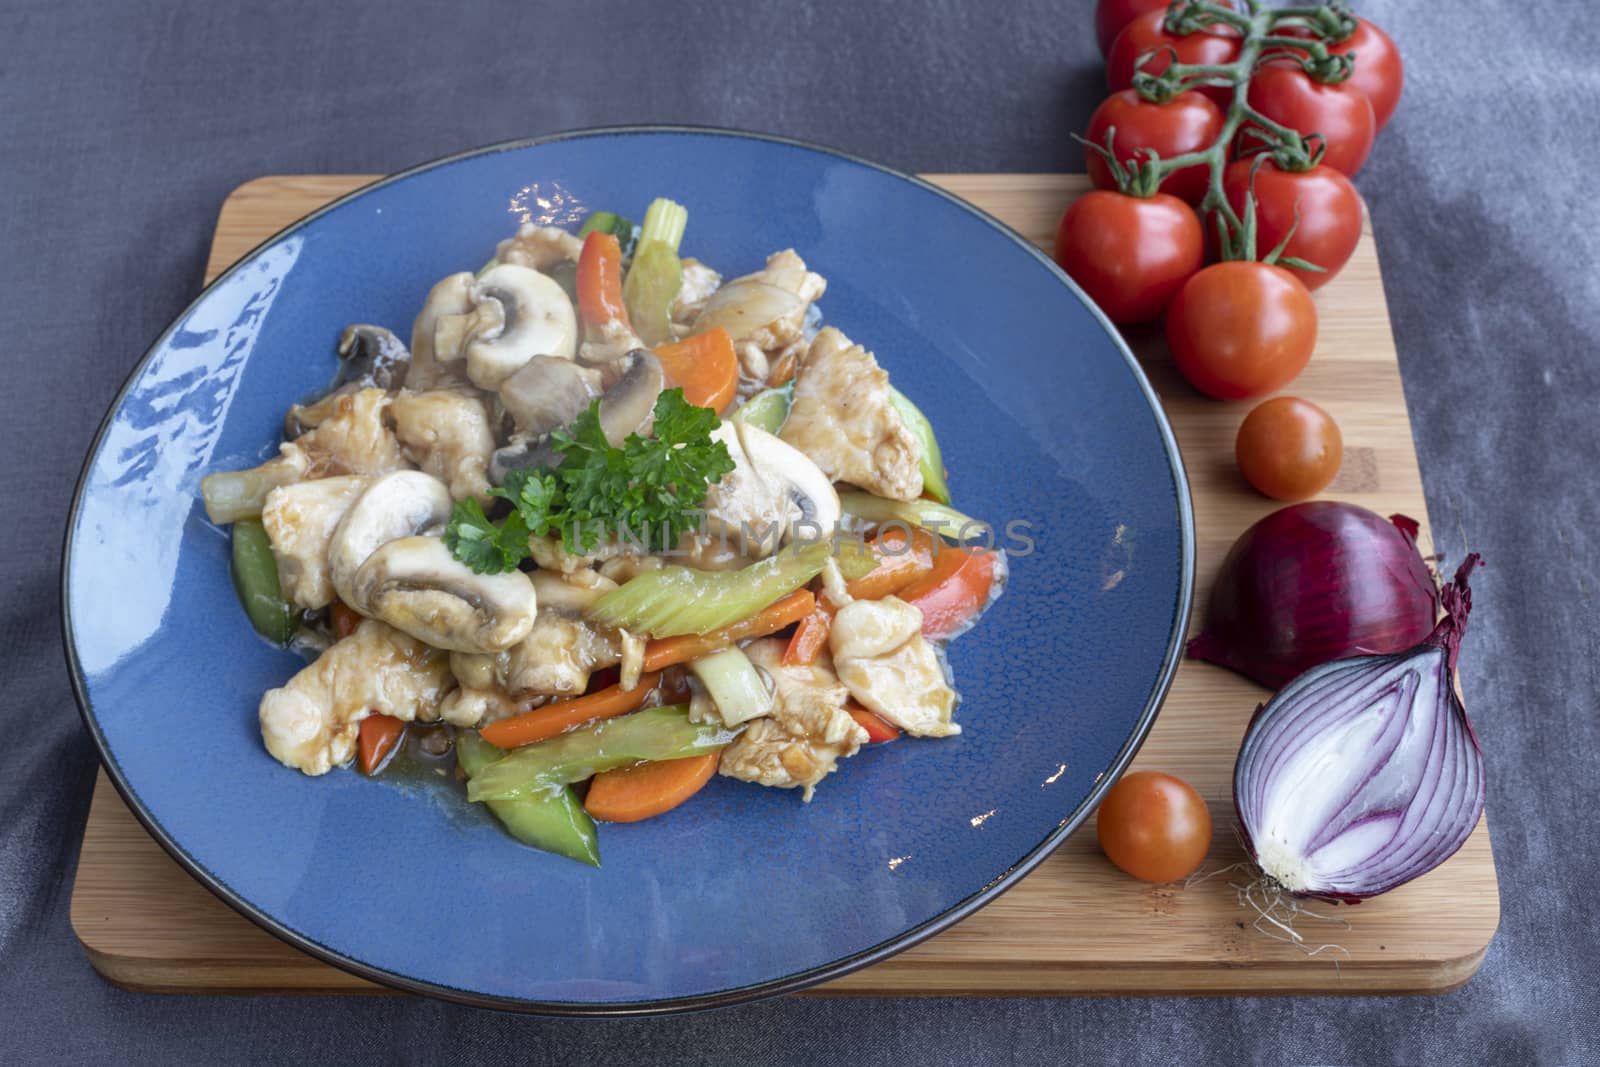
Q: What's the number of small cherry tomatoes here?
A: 2